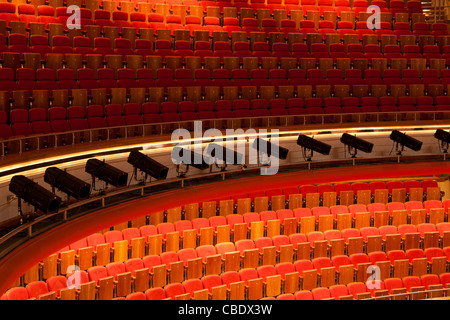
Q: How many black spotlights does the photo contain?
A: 11